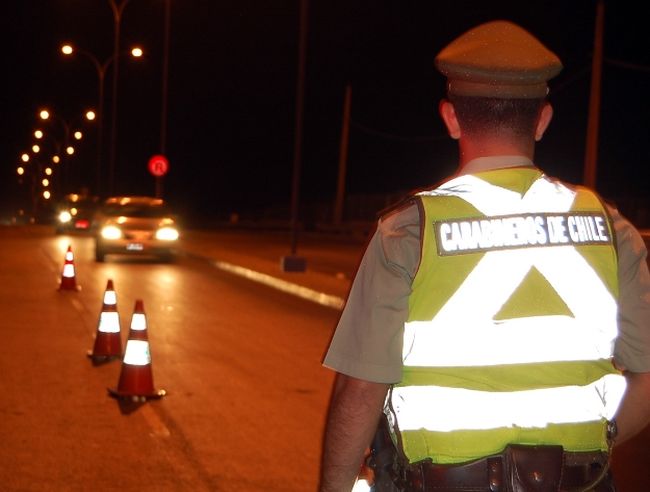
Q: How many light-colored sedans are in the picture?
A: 1